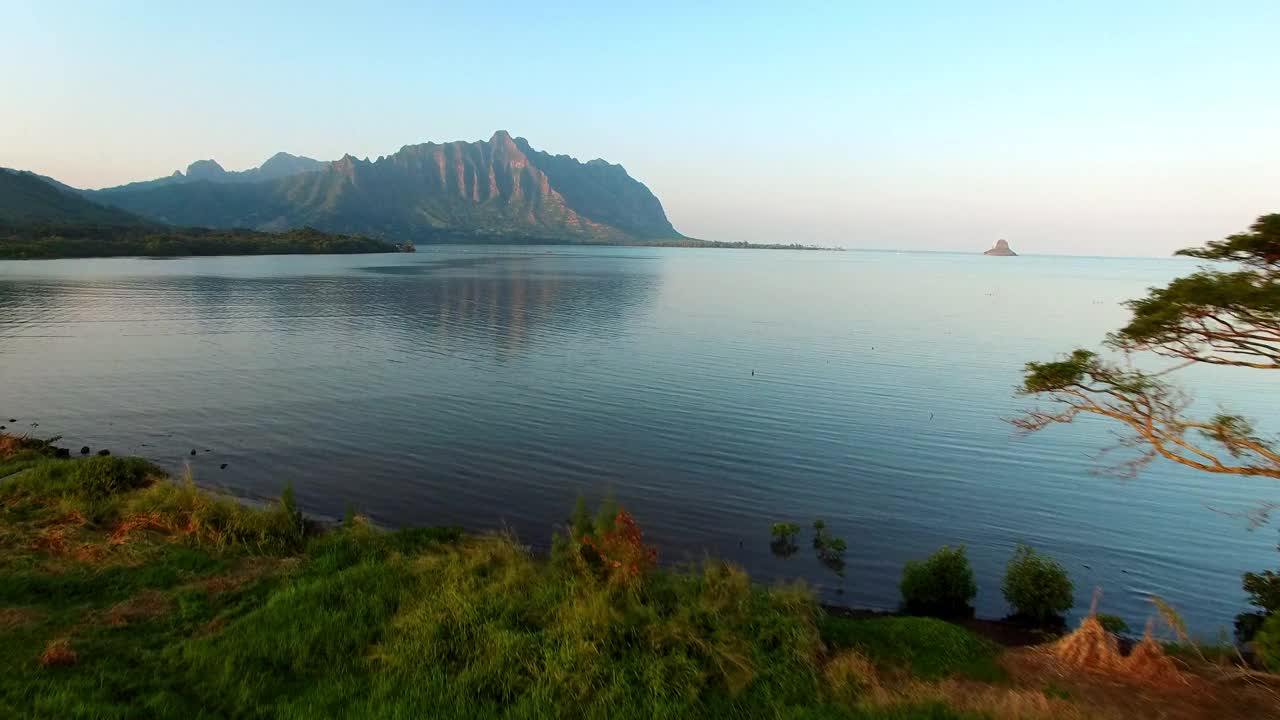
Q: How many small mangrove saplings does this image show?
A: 2